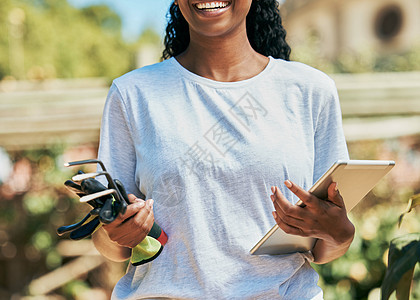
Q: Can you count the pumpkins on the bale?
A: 0